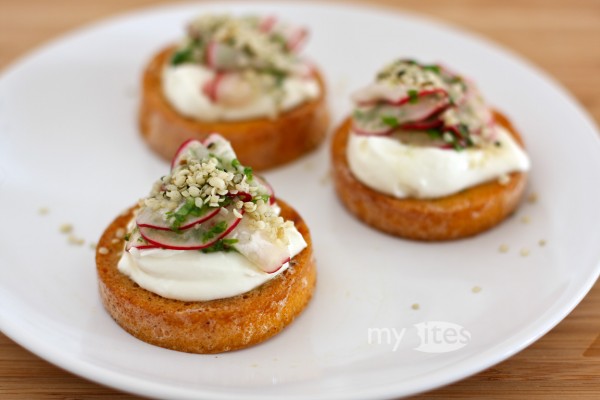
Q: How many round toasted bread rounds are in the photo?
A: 3